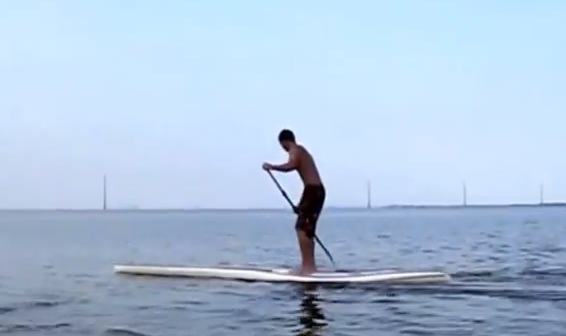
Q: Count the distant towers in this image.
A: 4